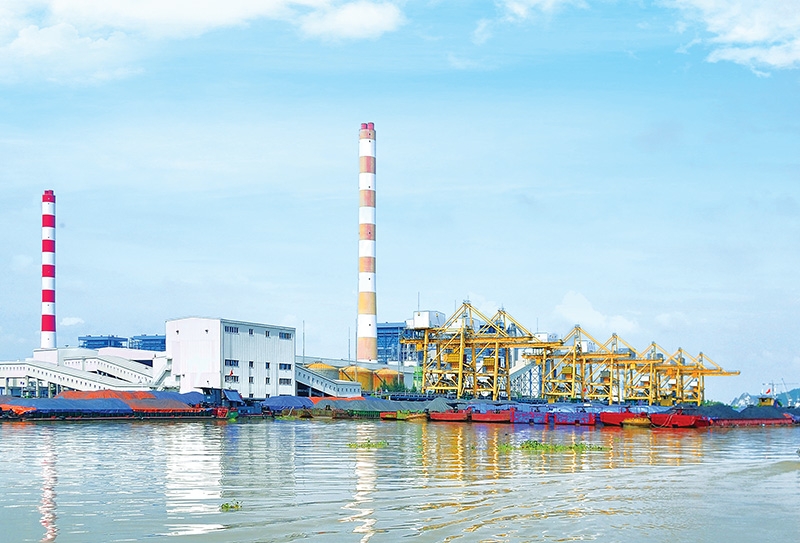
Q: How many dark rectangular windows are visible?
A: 15